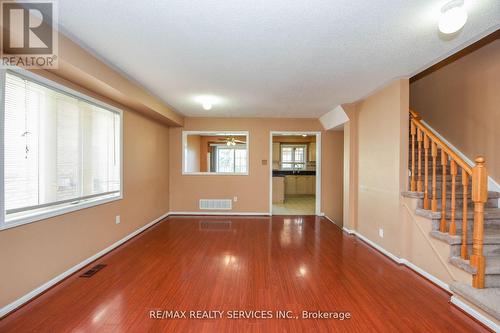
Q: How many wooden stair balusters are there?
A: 7